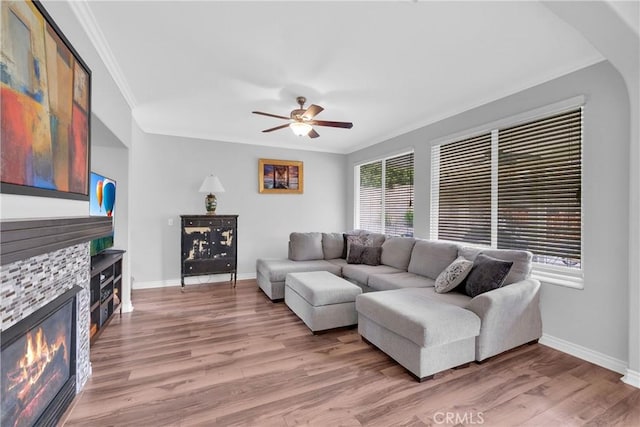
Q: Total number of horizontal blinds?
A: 2